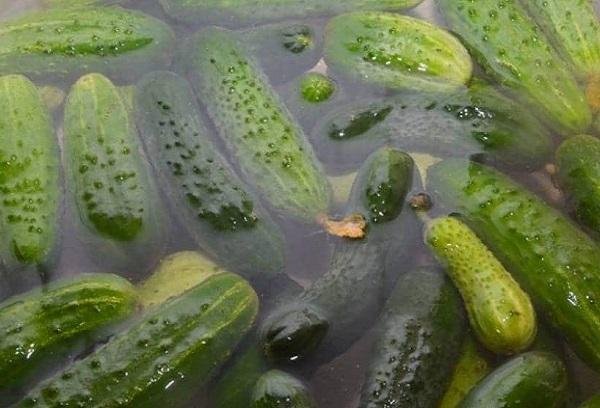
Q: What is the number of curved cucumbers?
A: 2